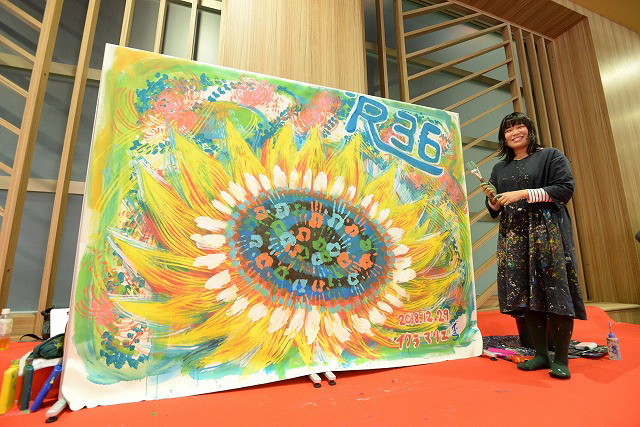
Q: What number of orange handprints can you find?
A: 9